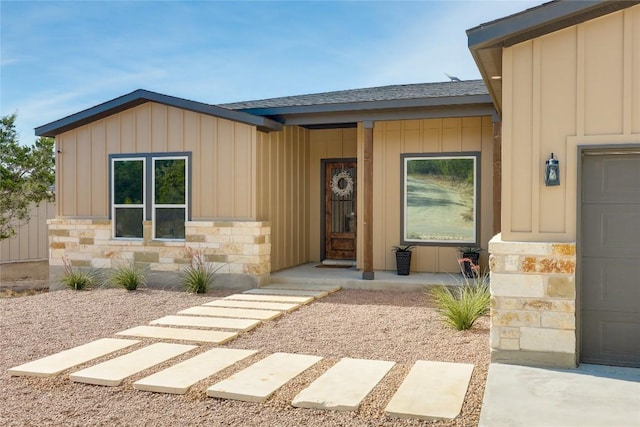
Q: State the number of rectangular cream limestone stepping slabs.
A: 13